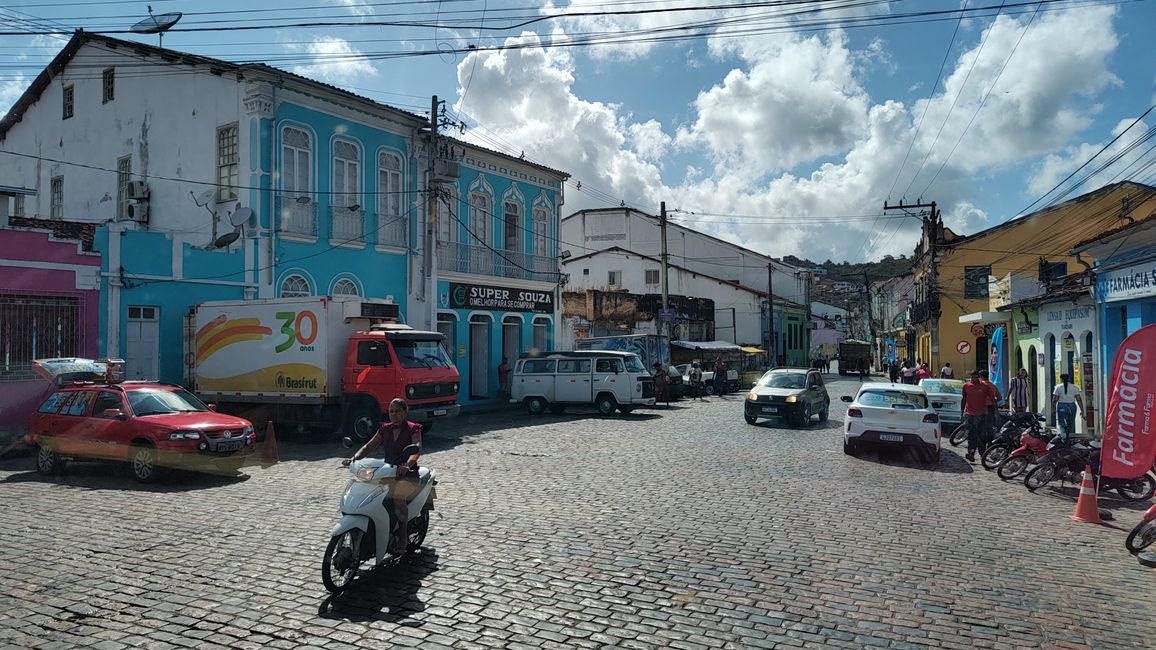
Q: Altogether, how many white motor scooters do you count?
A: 1